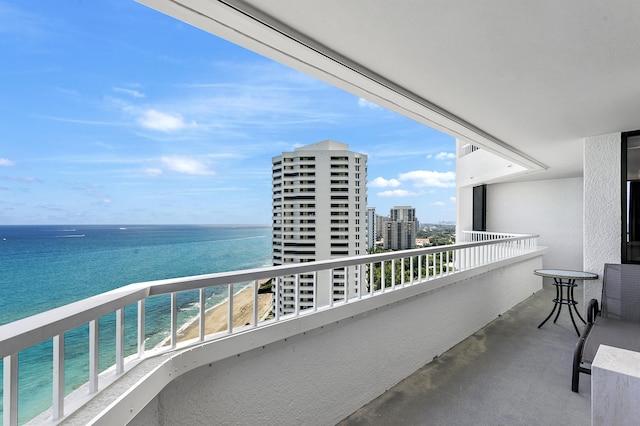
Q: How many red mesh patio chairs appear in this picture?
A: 0